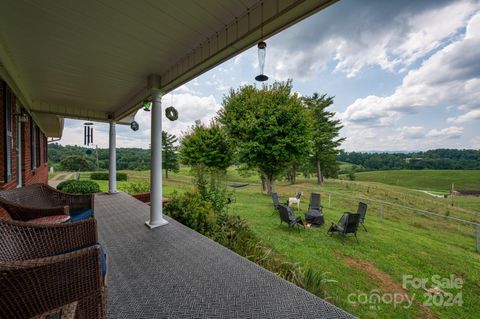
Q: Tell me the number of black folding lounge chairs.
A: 5